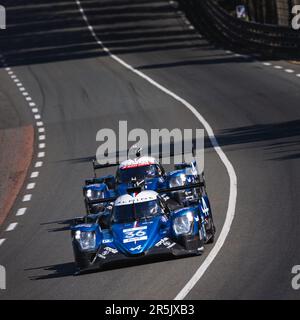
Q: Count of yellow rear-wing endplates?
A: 0